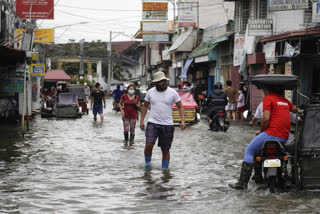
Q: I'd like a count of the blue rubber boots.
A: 2